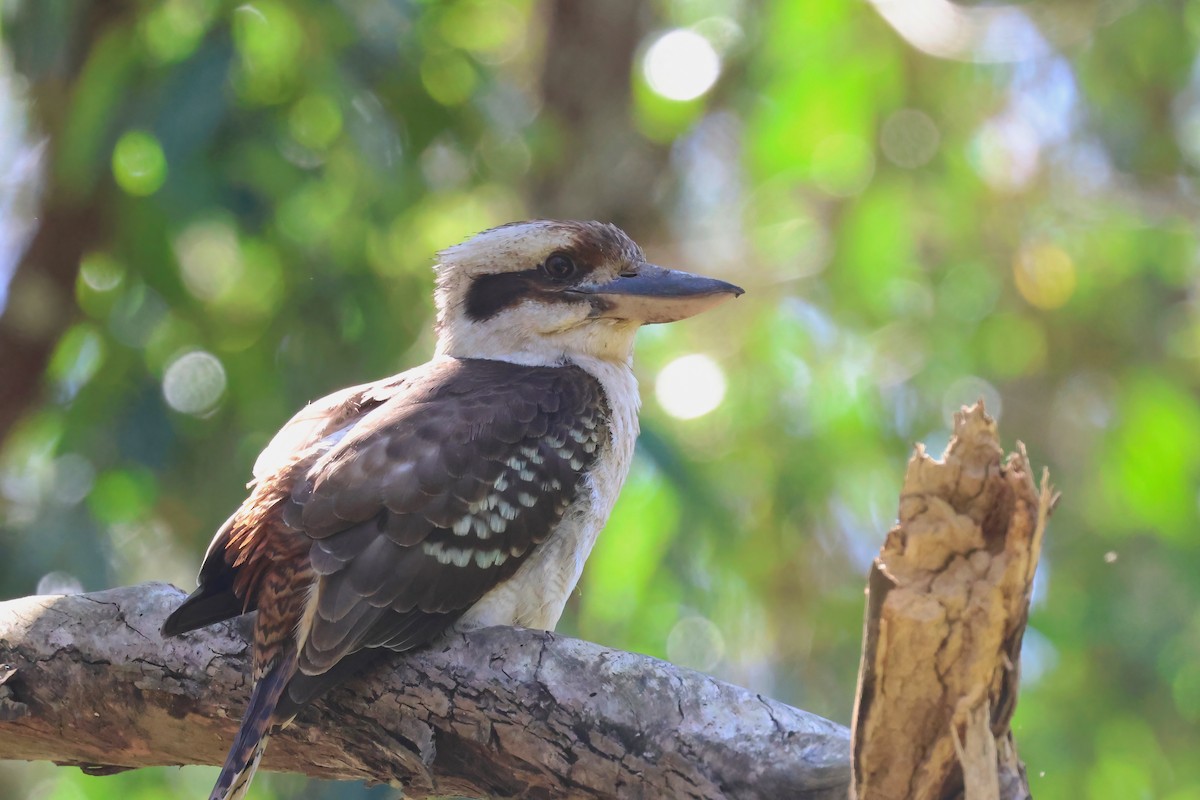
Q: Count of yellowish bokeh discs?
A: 1